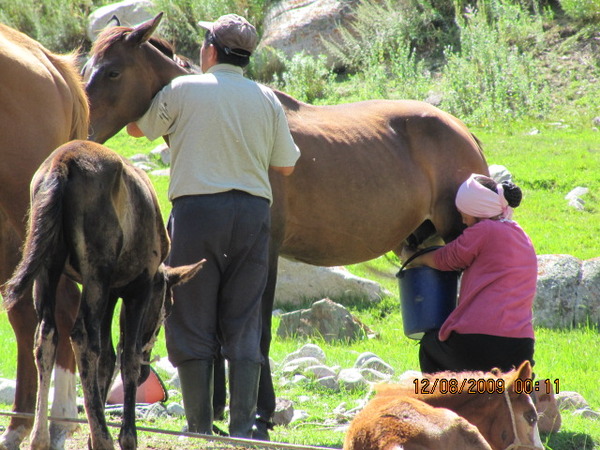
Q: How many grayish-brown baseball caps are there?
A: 1